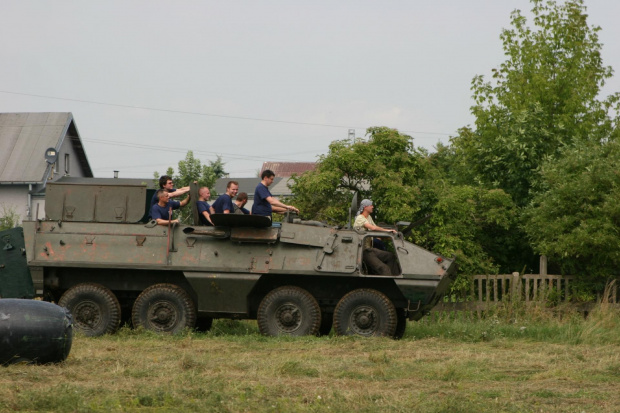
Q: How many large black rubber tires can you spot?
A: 4